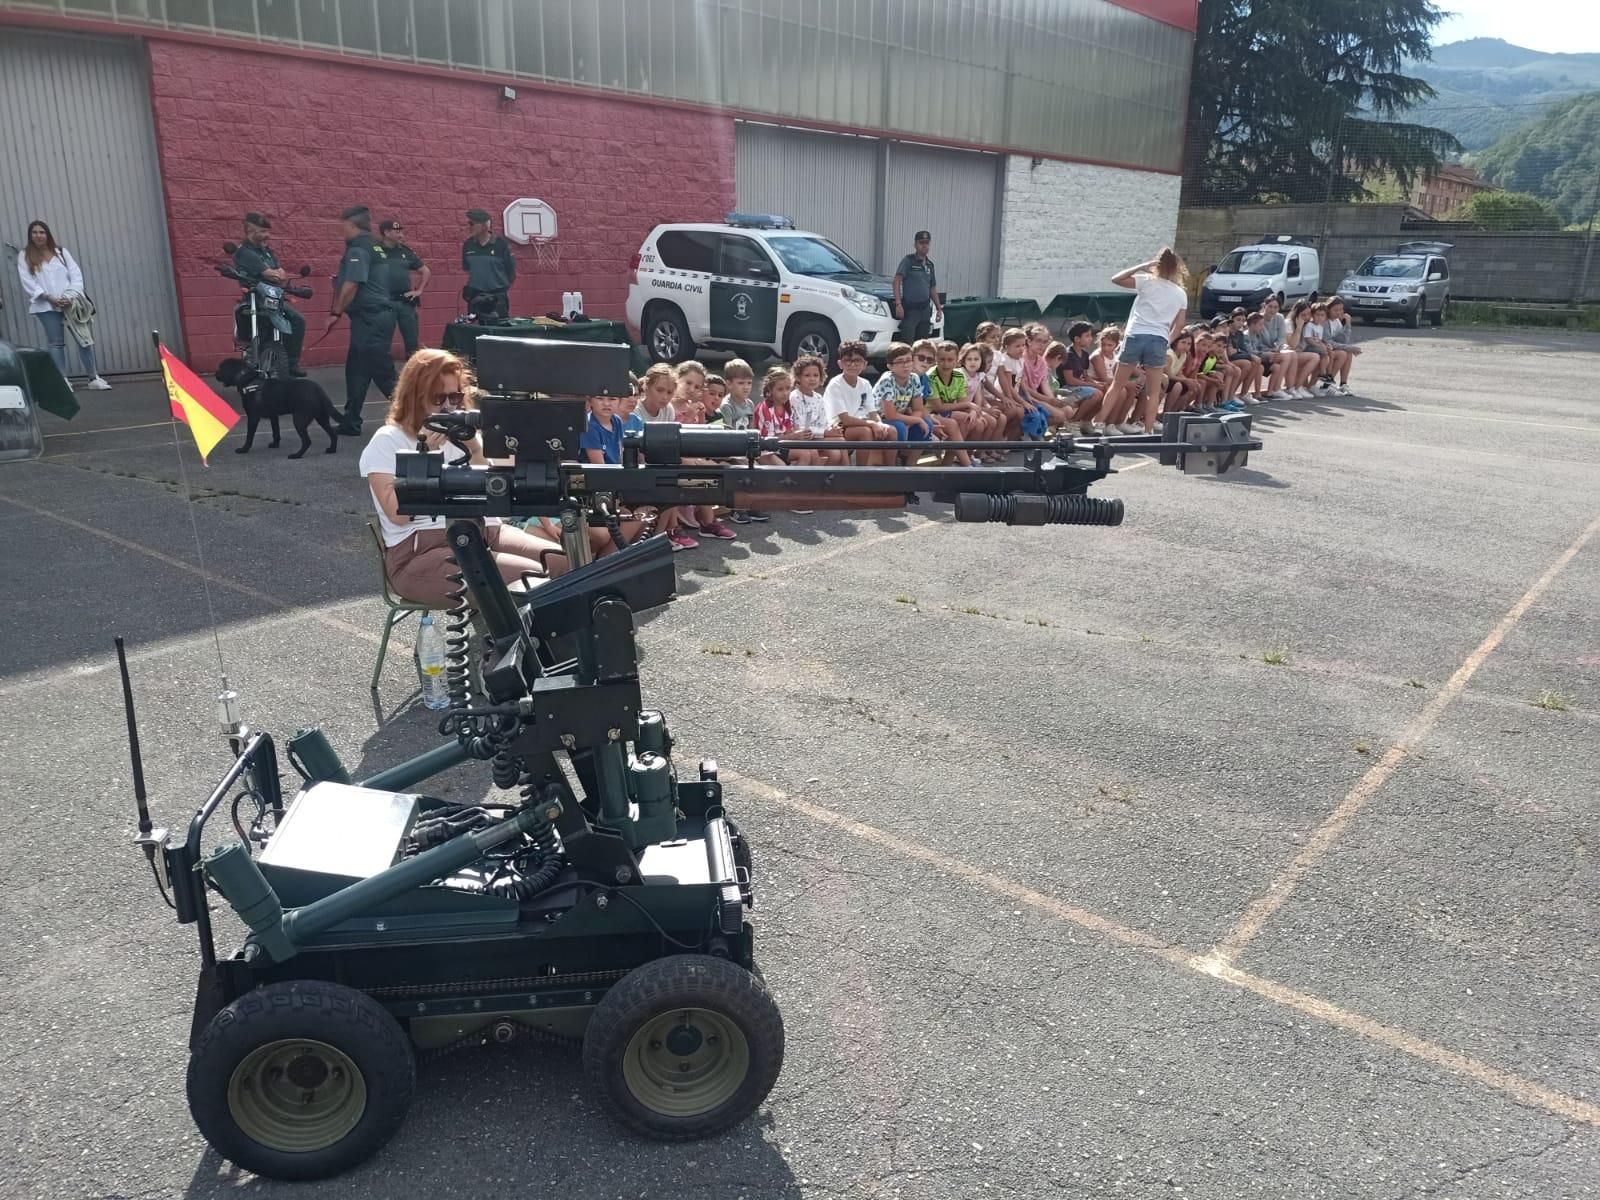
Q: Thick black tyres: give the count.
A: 2